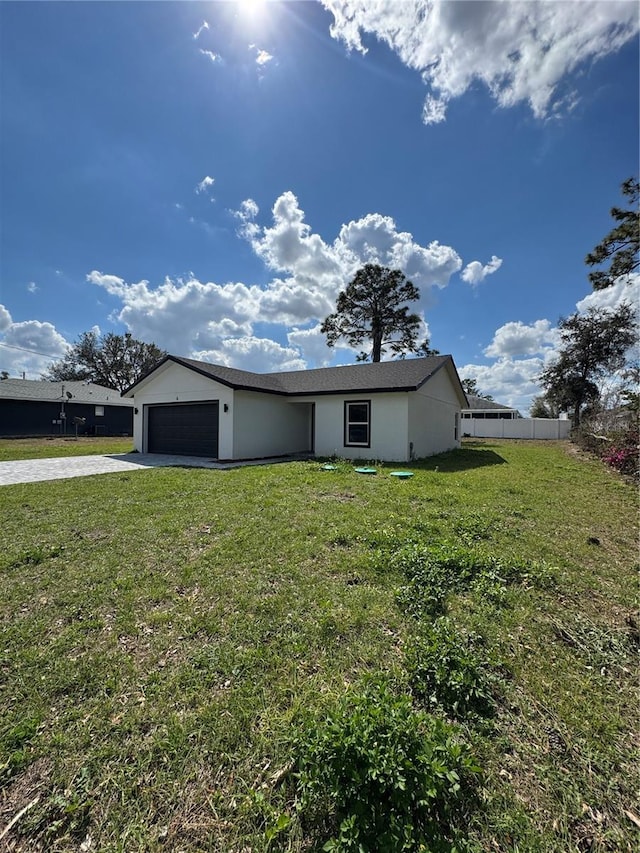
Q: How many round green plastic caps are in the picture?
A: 3